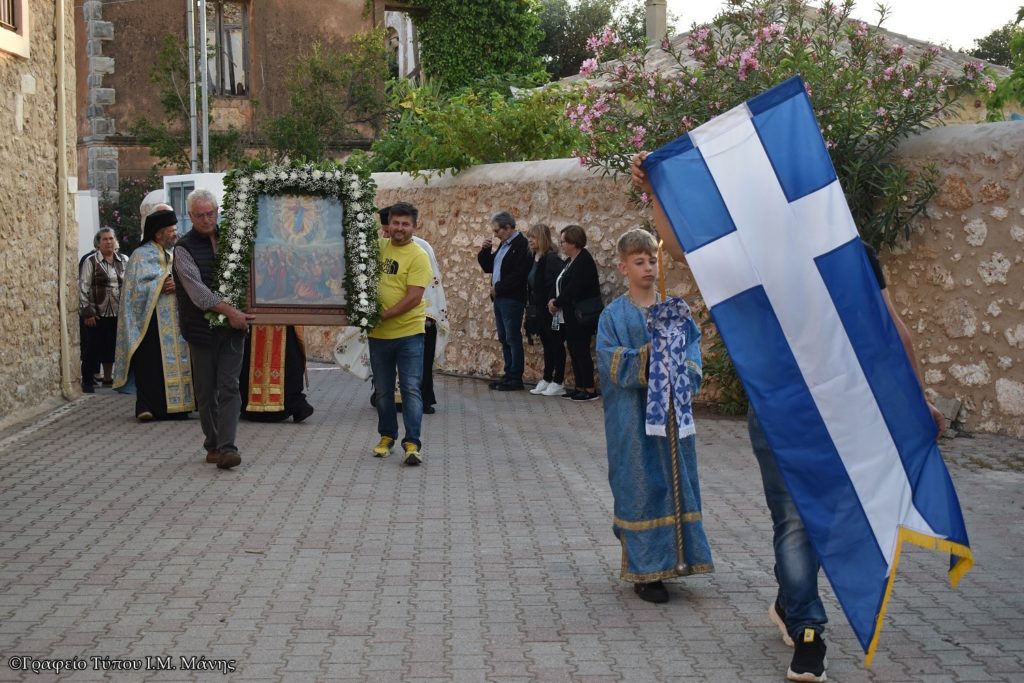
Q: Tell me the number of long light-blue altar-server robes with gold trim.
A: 1